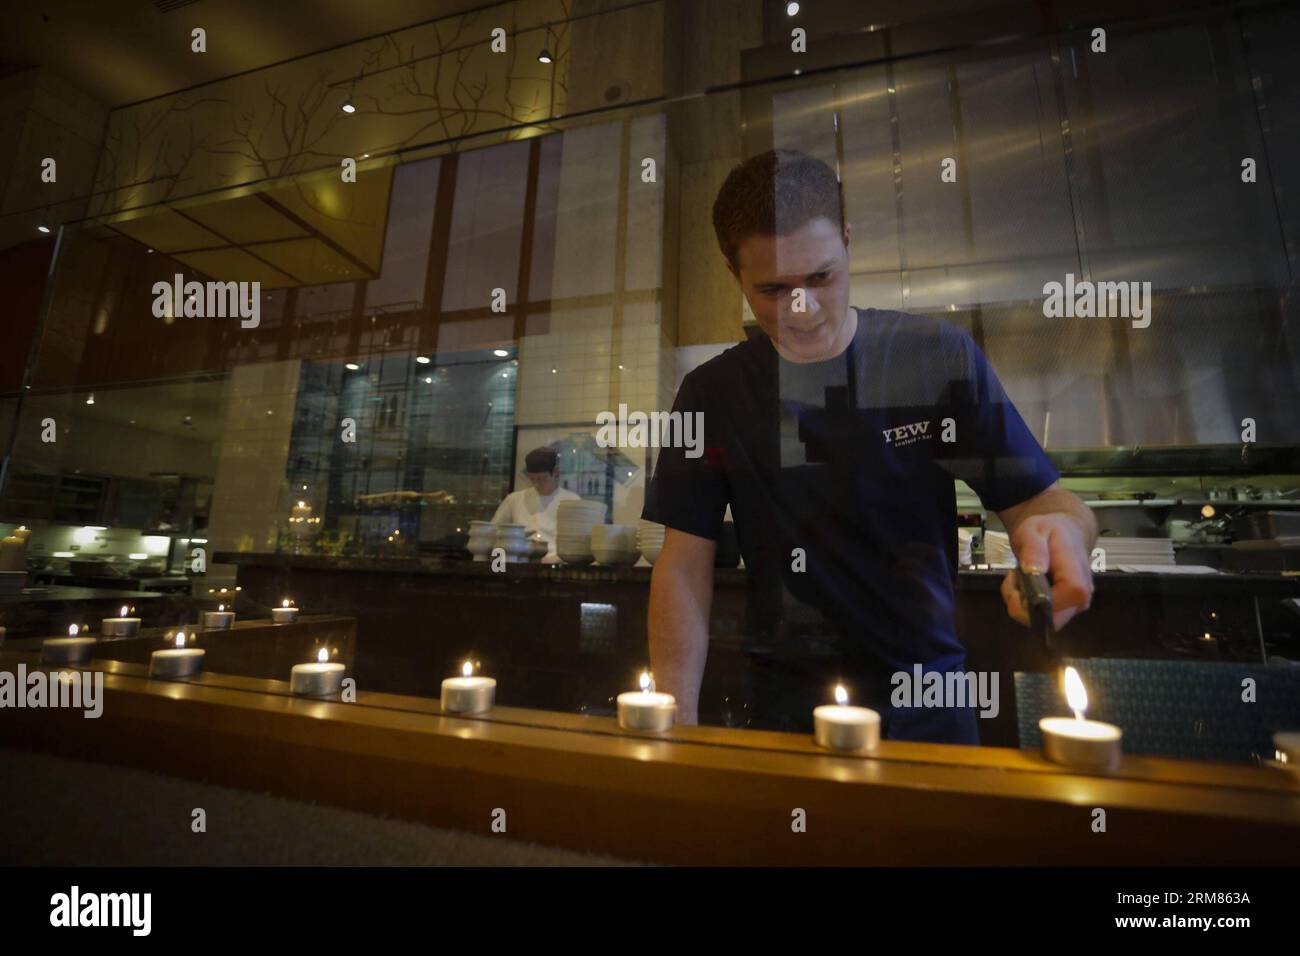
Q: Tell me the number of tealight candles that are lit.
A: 10